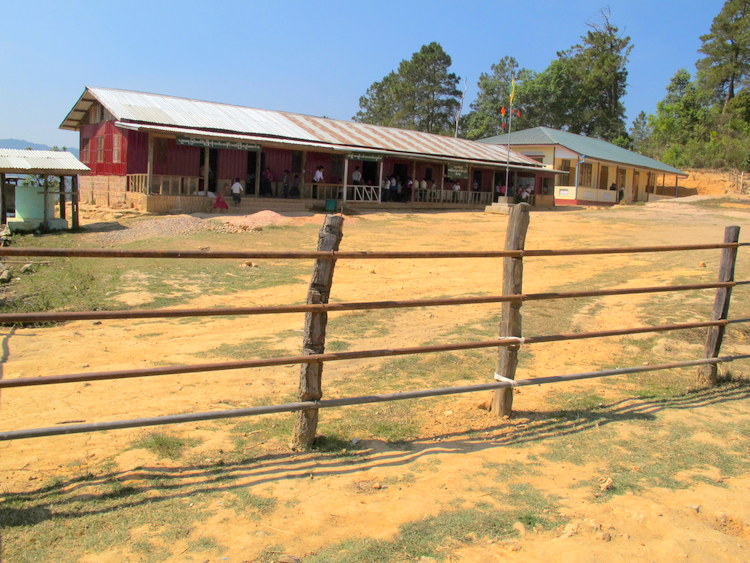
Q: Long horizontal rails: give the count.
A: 4